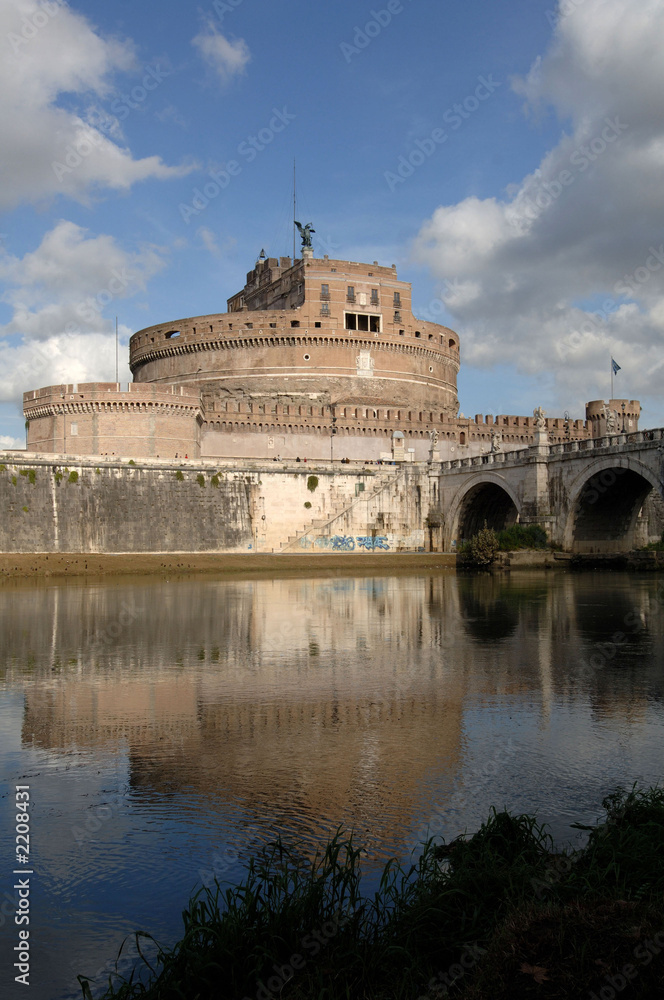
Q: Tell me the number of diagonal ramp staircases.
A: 1